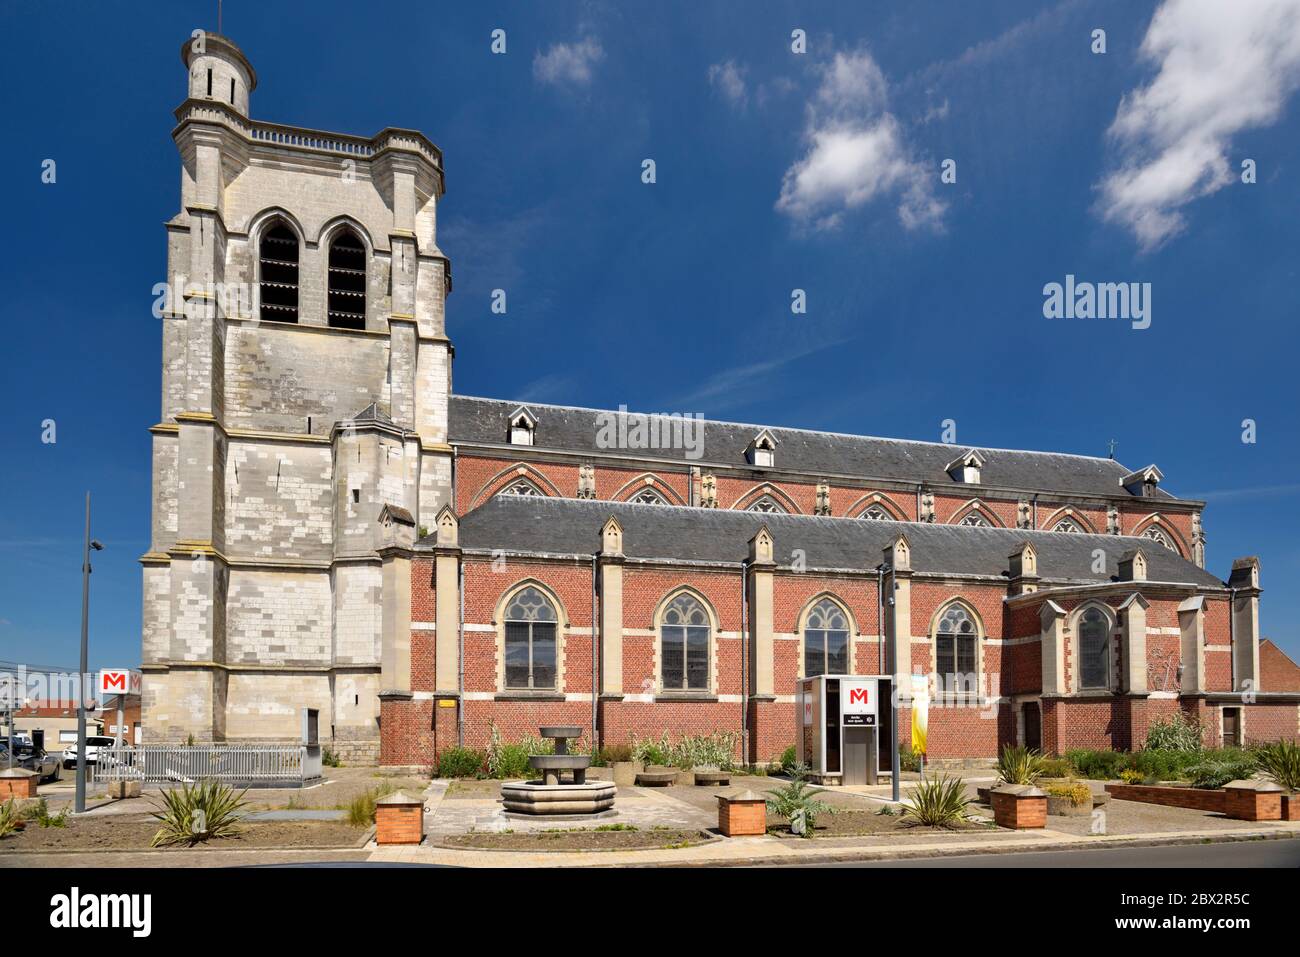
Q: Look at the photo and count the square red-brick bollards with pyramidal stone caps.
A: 5